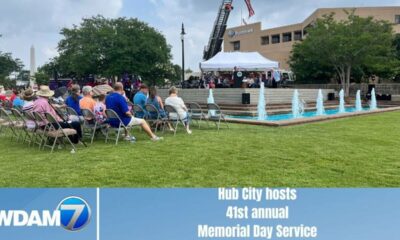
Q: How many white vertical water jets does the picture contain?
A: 7